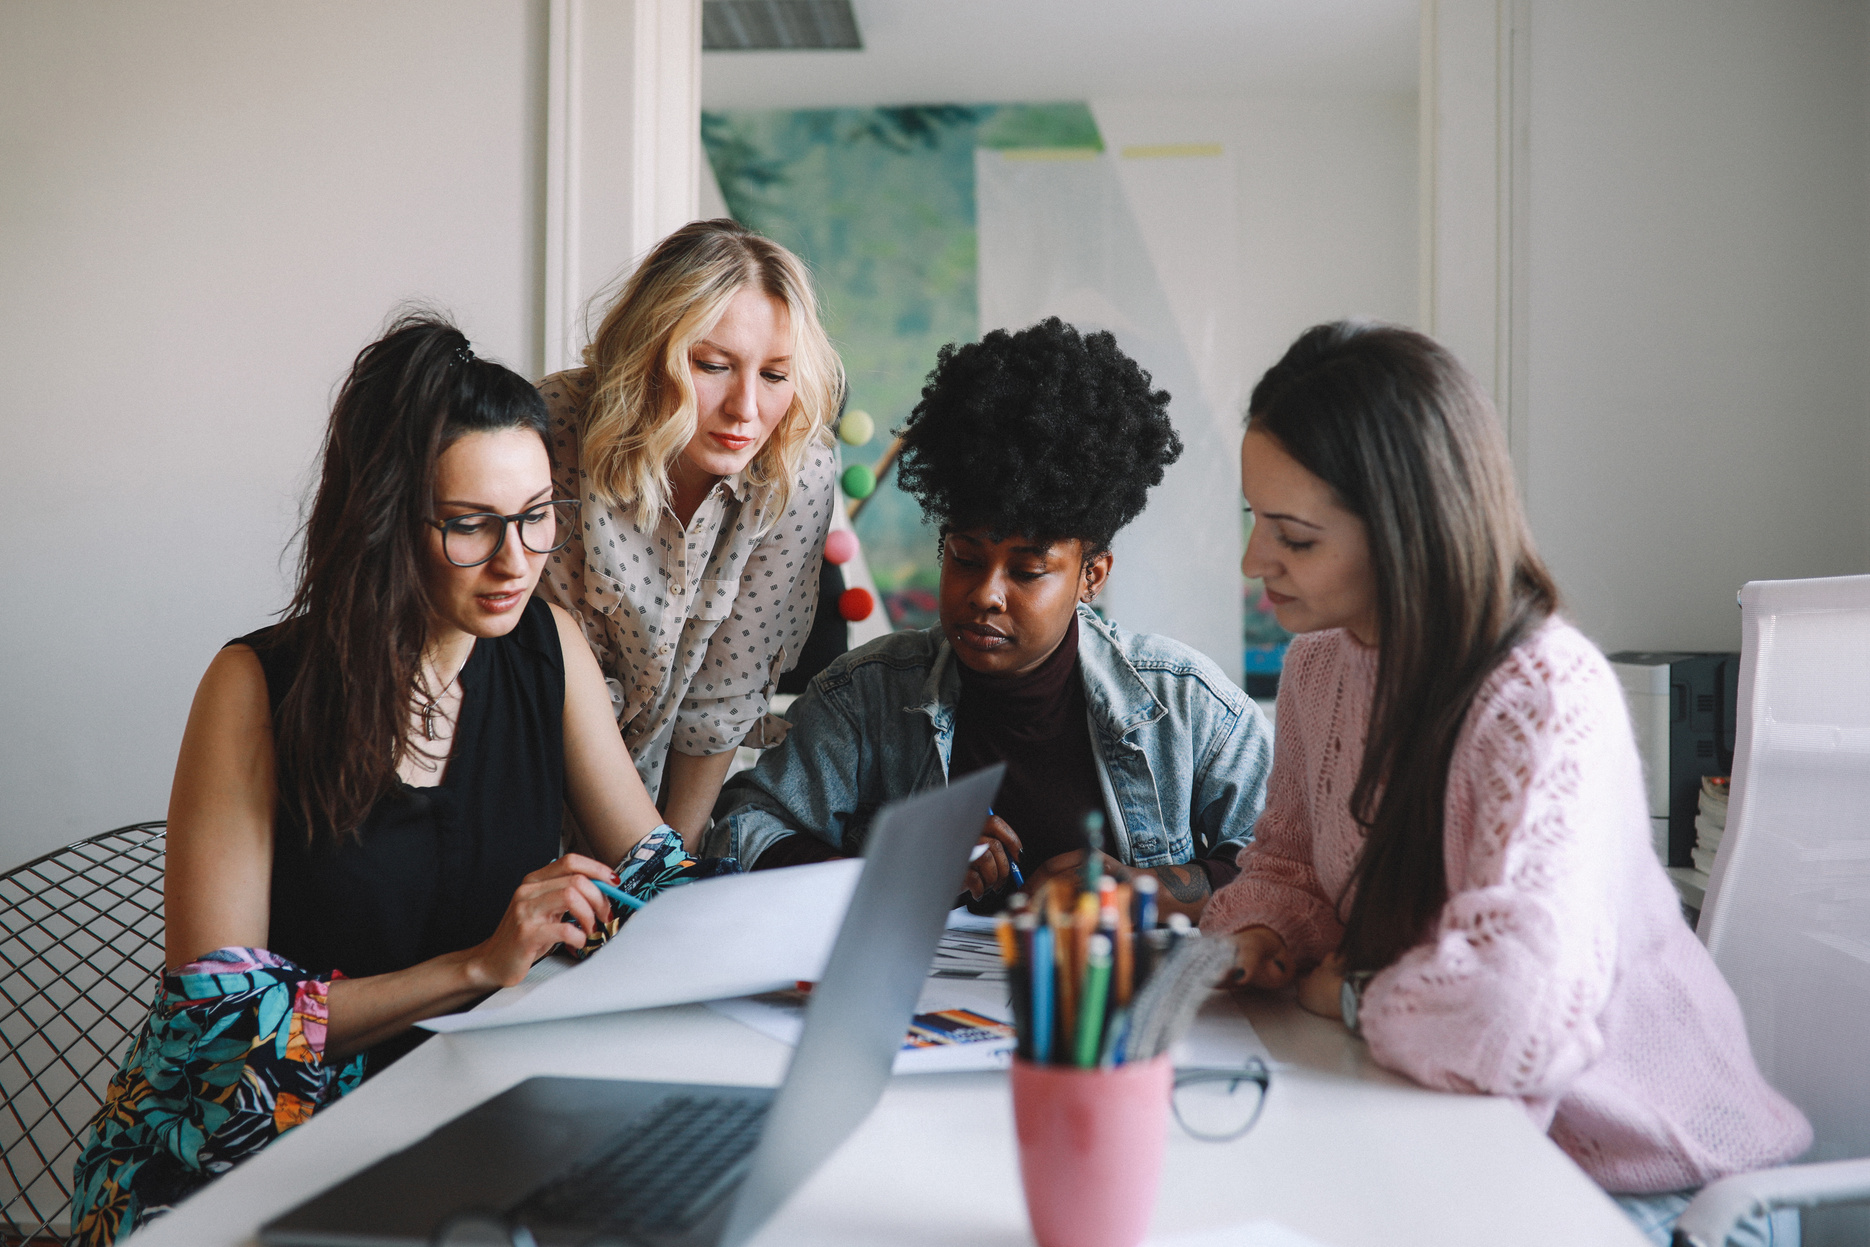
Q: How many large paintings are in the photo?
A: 1